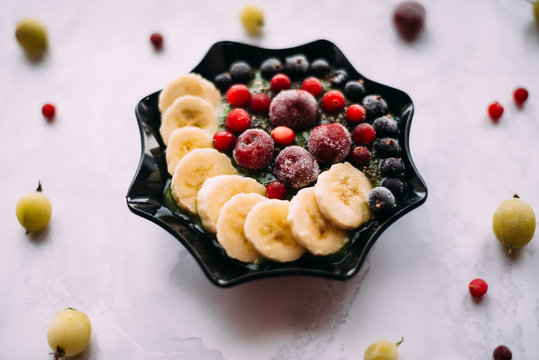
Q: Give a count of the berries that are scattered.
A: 14